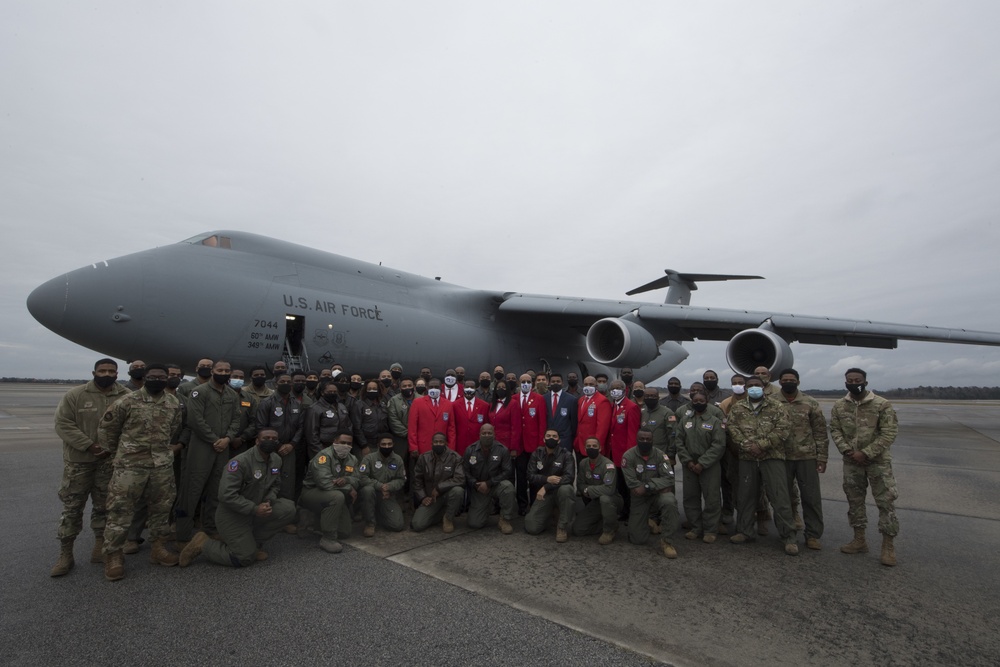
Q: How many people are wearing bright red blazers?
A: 7